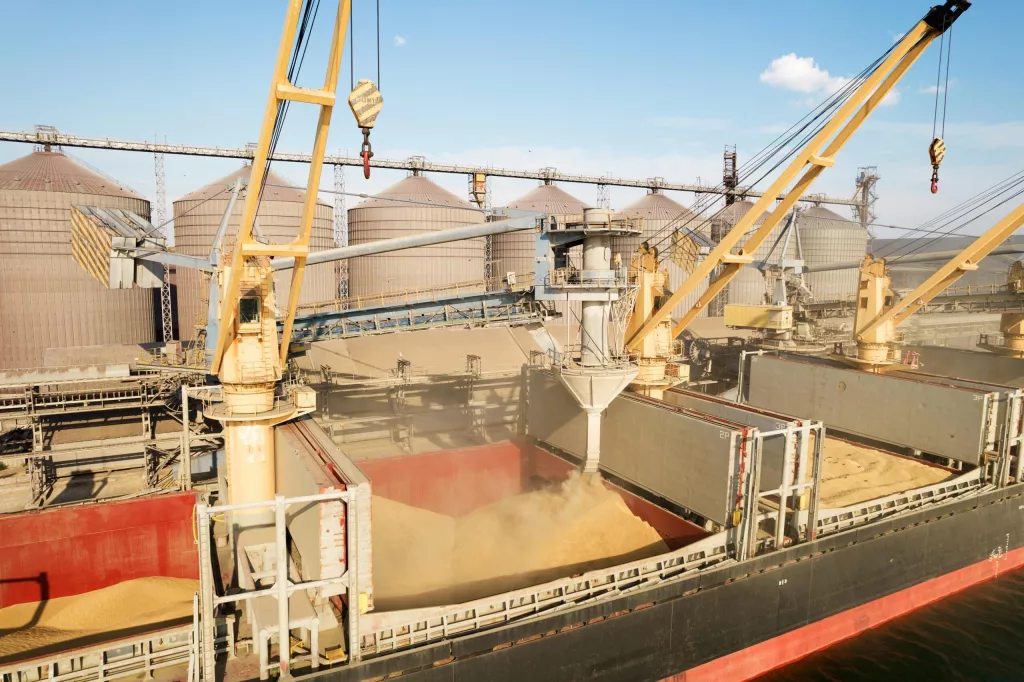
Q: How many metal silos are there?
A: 7